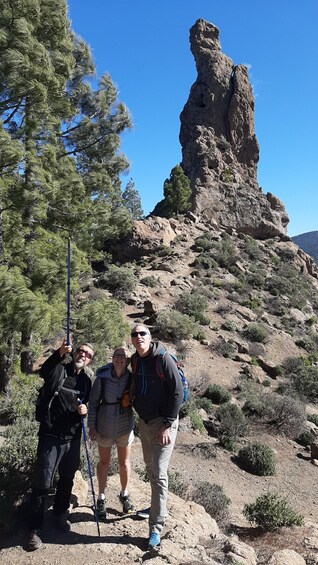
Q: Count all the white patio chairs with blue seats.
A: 0